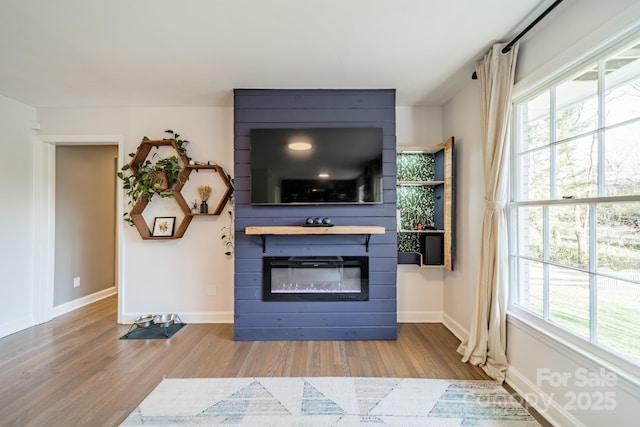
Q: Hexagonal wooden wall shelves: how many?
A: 3